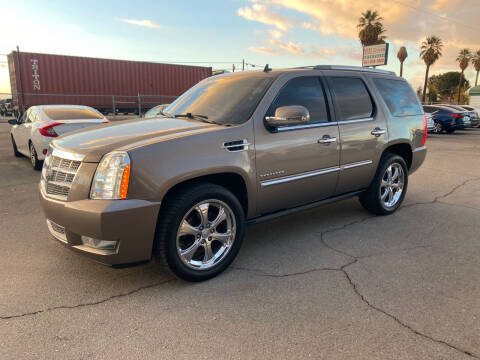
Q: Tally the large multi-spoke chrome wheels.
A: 2